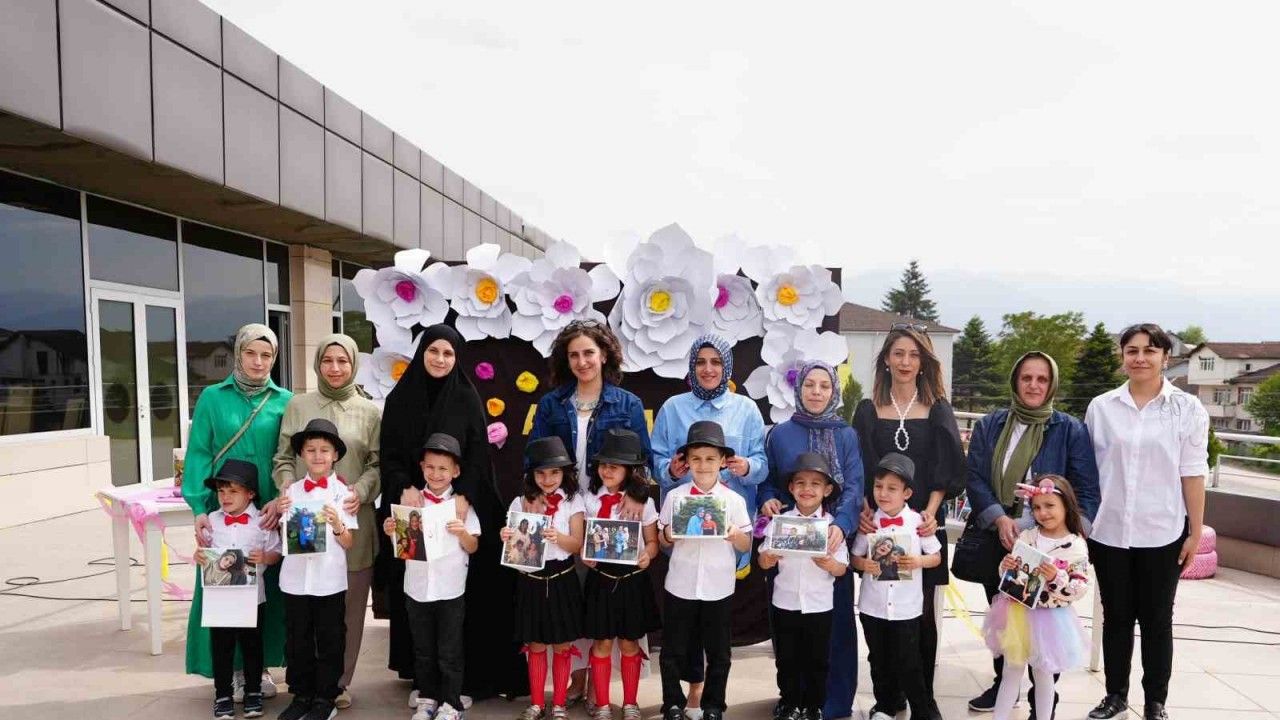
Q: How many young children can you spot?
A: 9